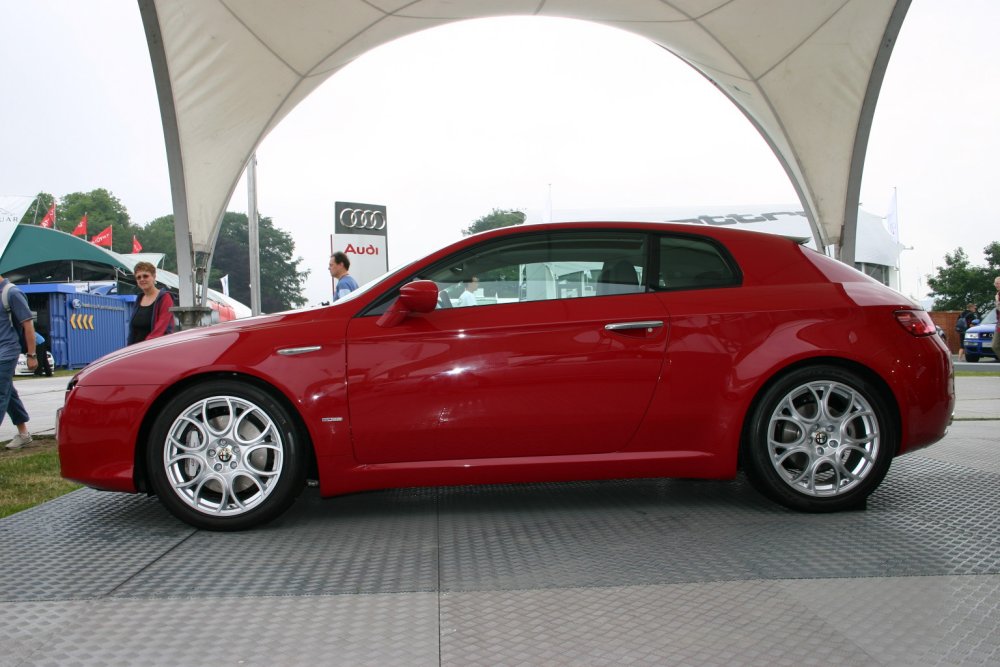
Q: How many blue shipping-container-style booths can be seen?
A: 1